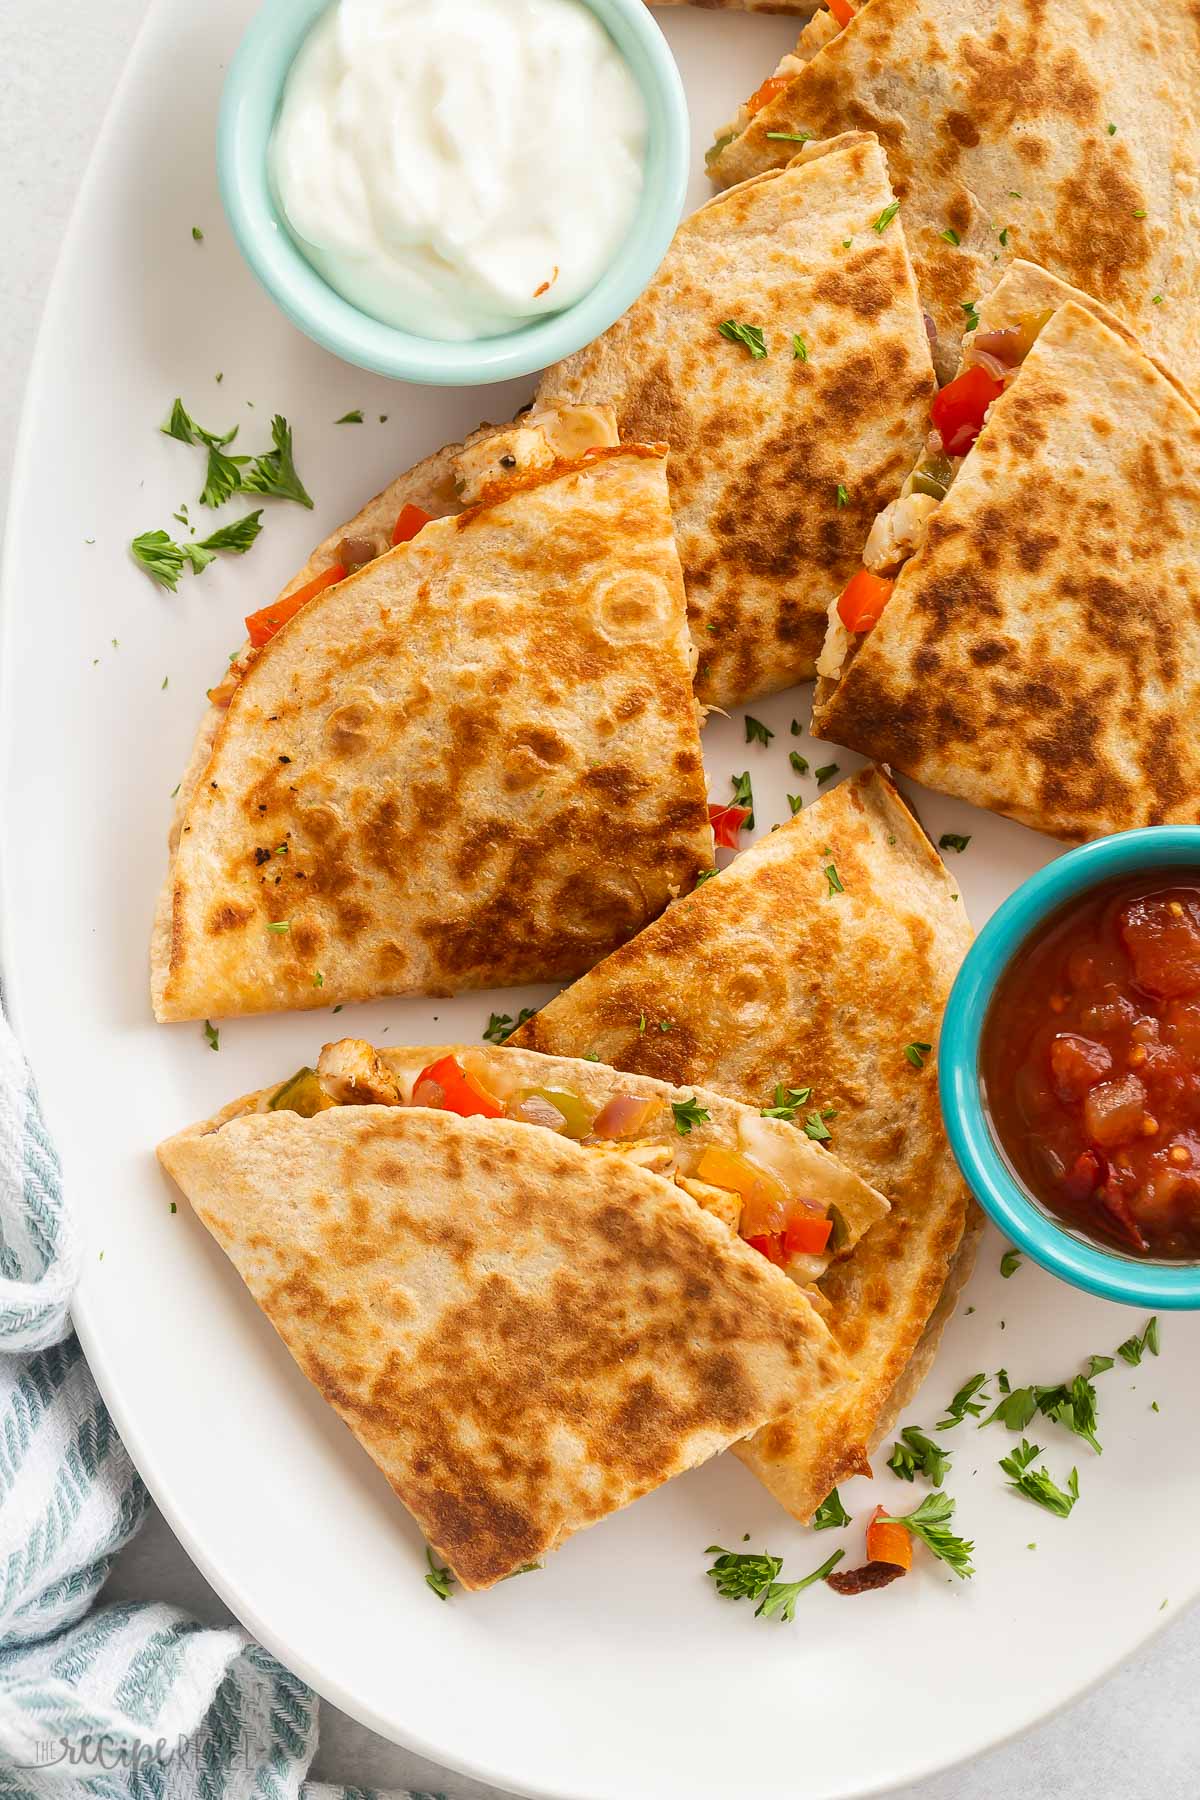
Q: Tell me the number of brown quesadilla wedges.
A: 6